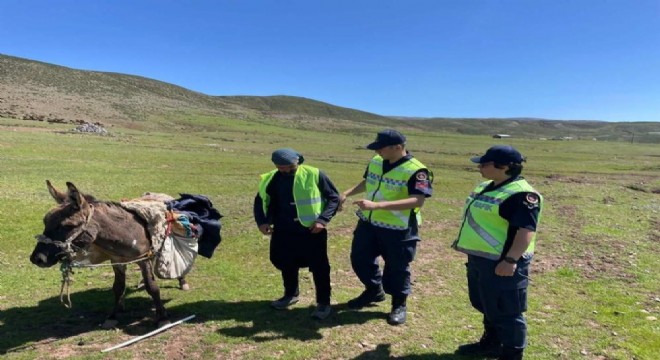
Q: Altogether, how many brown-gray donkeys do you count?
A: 1